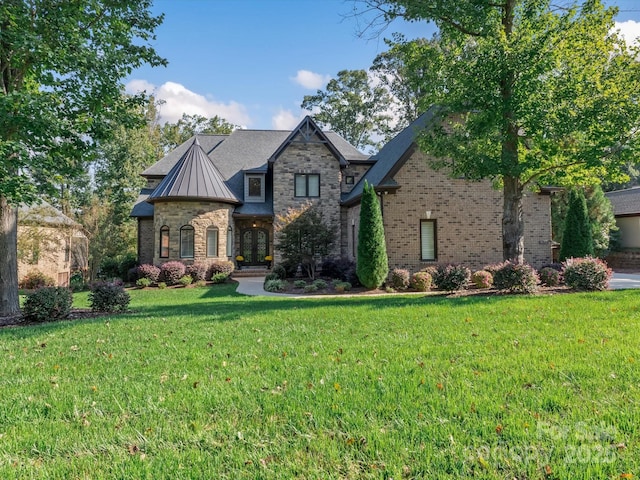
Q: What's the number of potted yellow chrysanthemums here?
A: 2